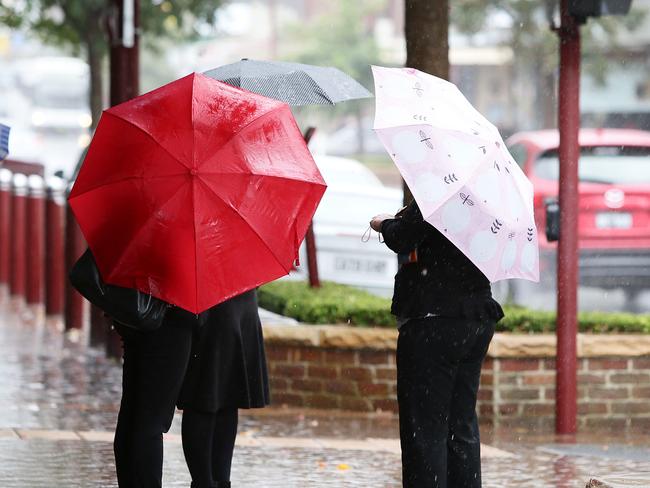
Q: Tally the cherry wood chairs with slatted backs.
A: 0